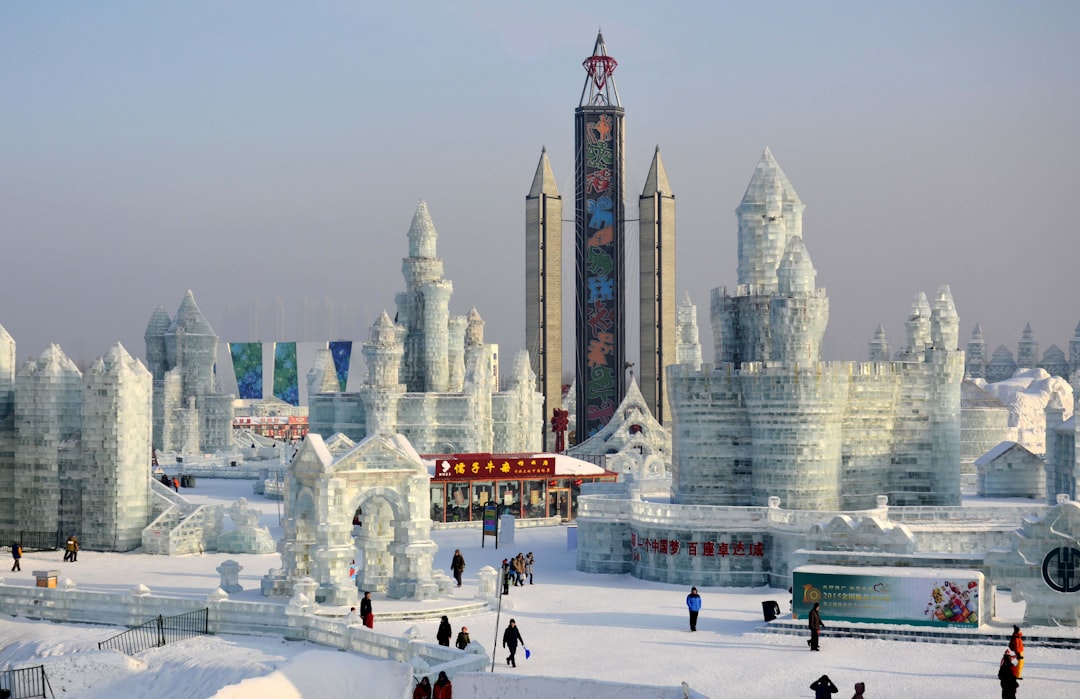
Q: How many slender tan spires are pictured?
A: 2